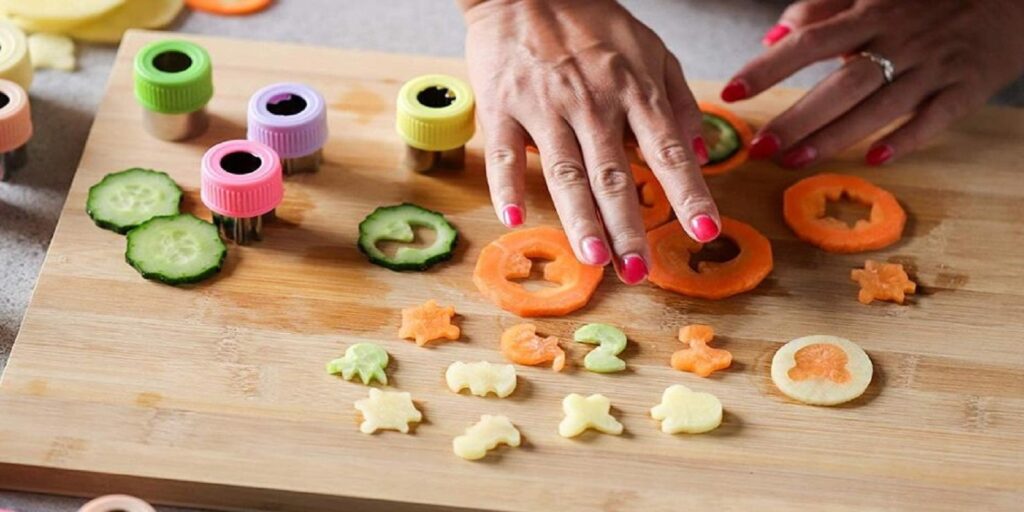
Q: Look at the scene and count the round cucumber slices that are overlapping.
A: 2